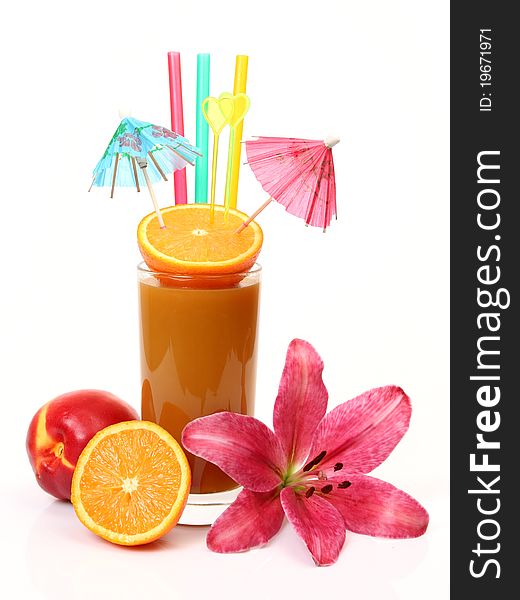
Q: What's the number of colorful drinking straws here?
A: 3